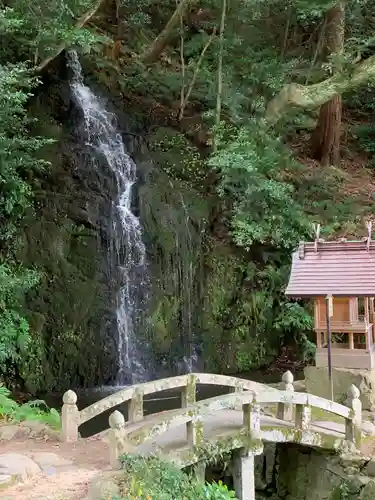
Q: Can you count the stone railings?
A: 2